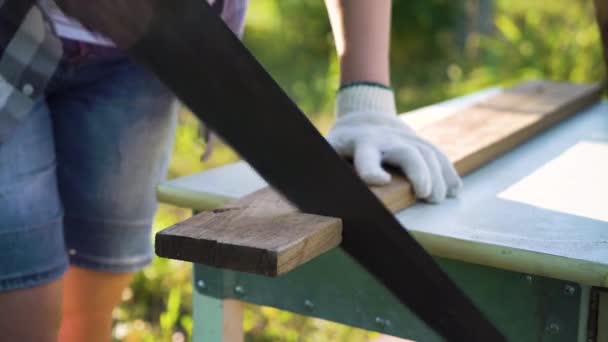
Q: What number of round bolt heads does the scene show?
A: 7